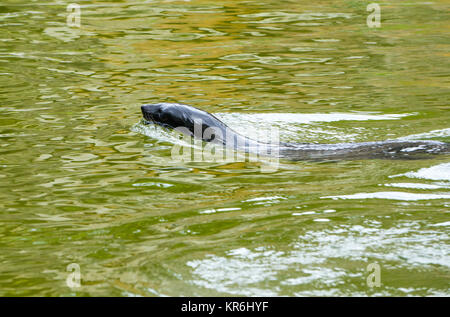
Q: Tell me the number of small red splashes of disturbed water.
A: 0